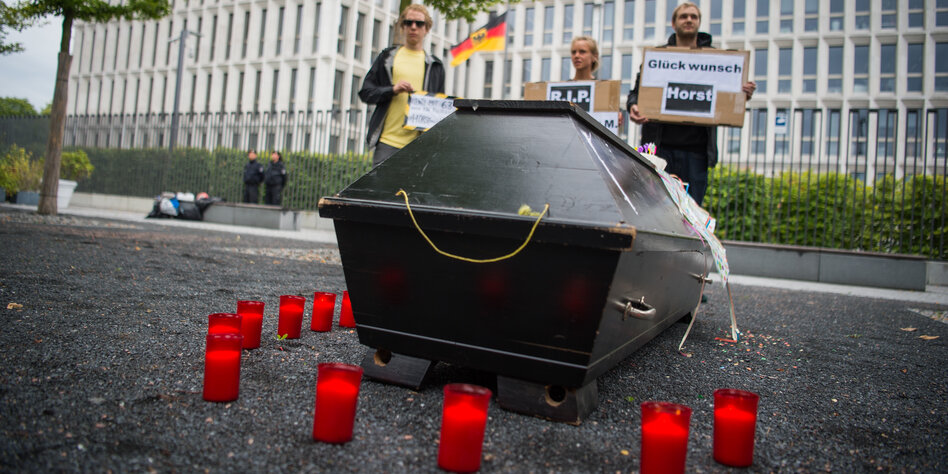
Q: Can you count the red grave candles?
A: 10